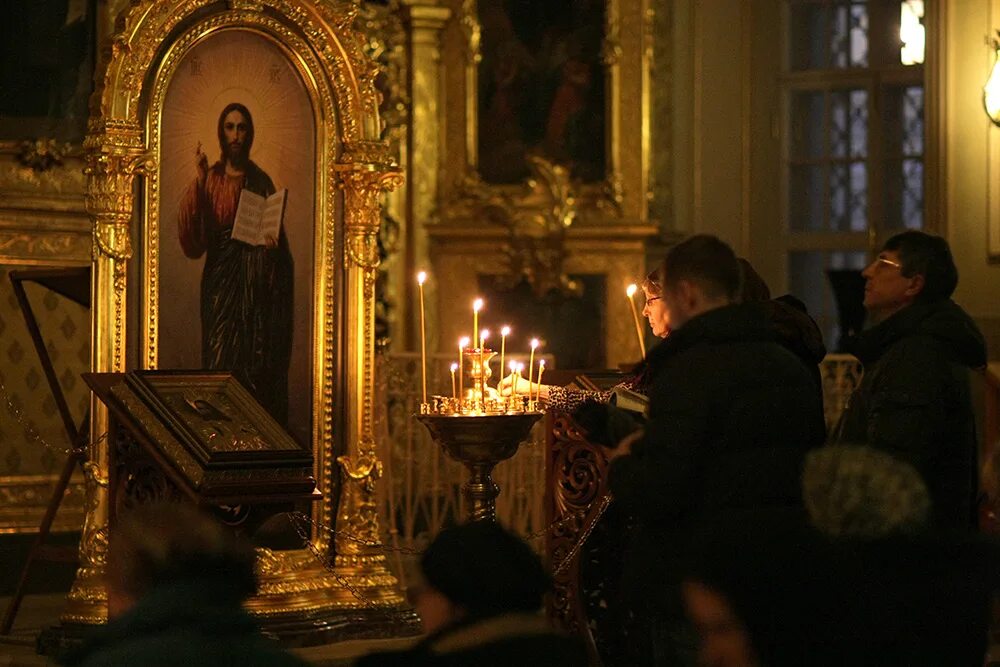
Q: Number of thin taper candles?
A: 11